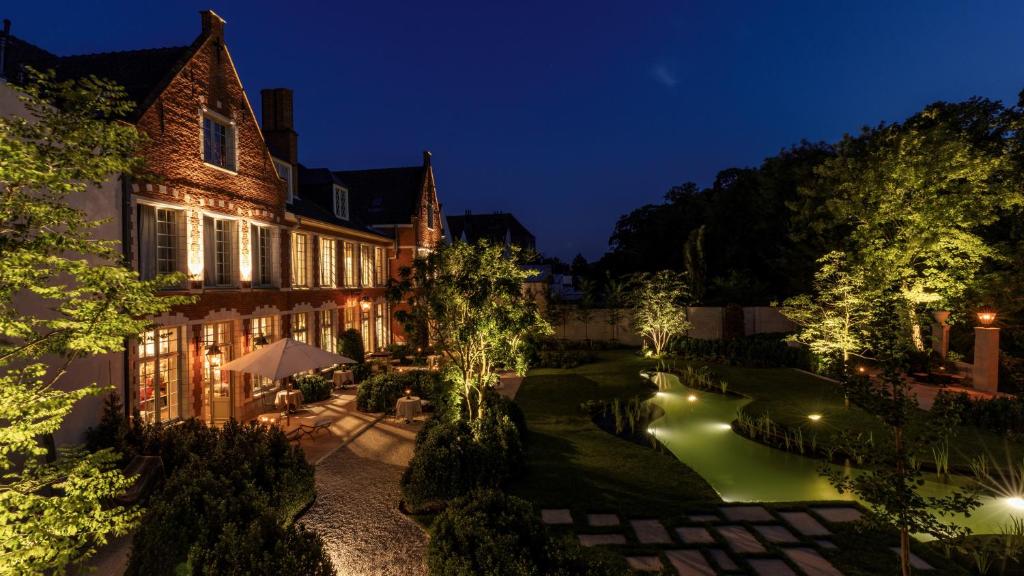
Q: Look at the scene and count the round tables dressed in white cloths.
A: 3